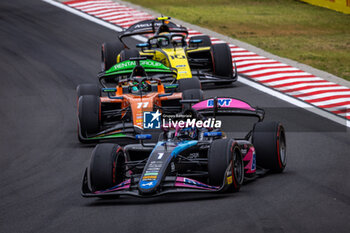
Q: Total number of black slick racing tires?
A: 11